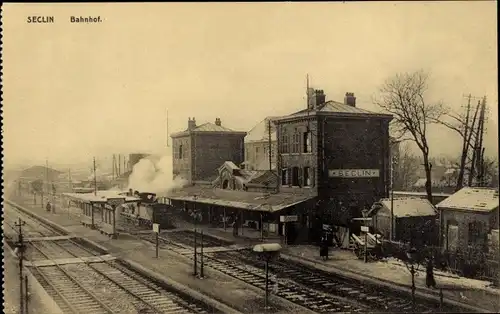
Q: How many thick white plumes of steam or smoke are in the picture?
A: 1